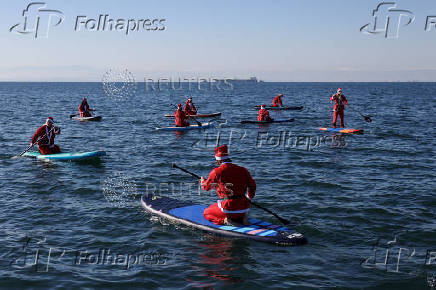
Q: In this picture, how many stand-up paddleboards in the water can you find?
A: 8